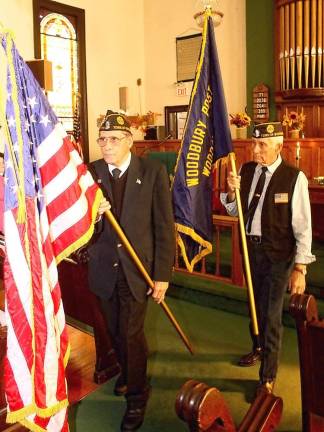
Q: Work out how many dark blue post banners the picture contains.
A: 1